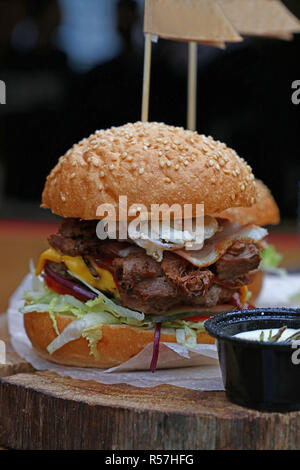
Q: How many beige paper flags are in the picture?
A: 2